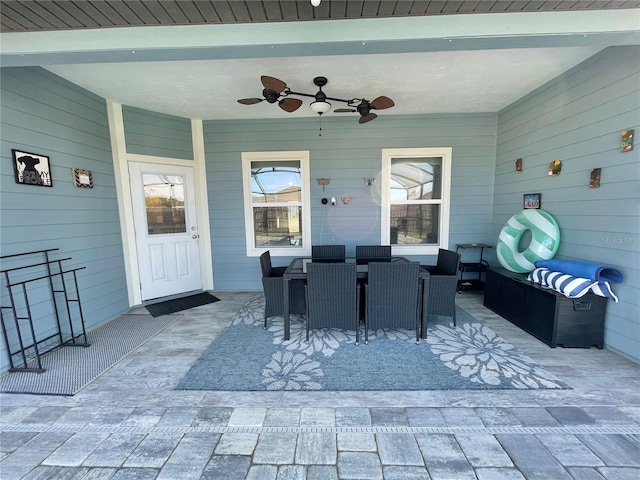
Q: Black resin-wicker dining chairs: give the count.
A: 6